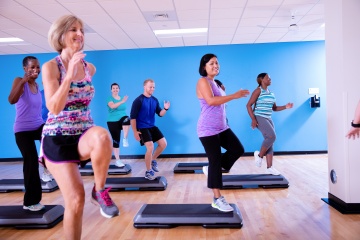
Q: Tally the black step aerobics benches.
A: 7